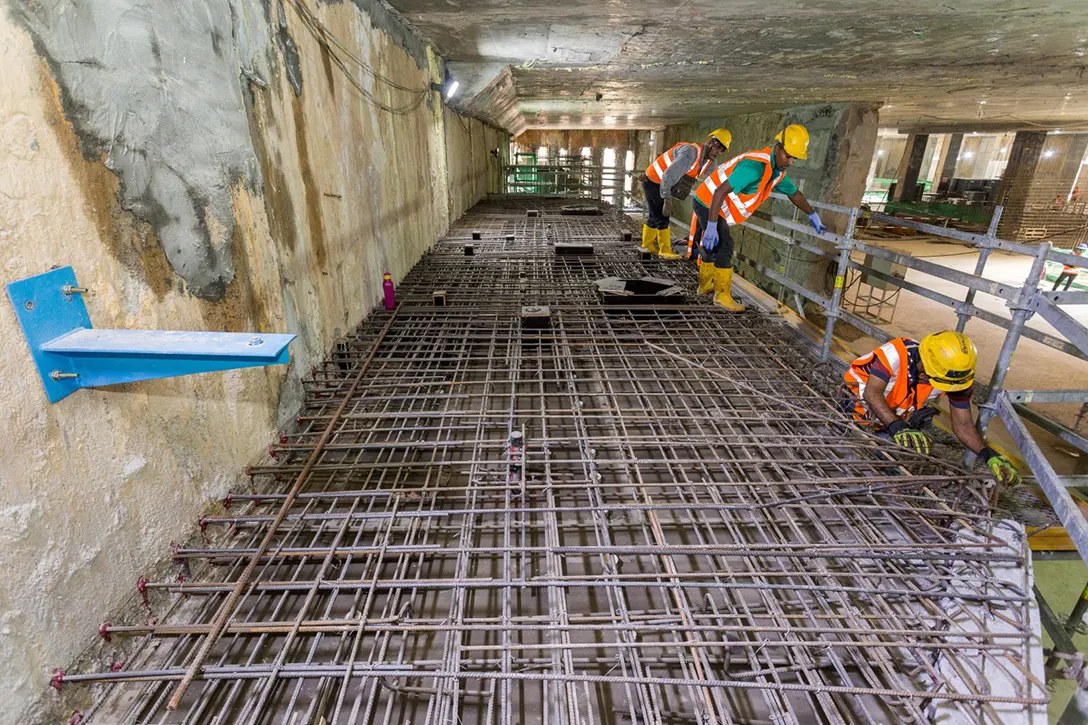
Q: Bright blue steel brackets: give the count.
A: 1